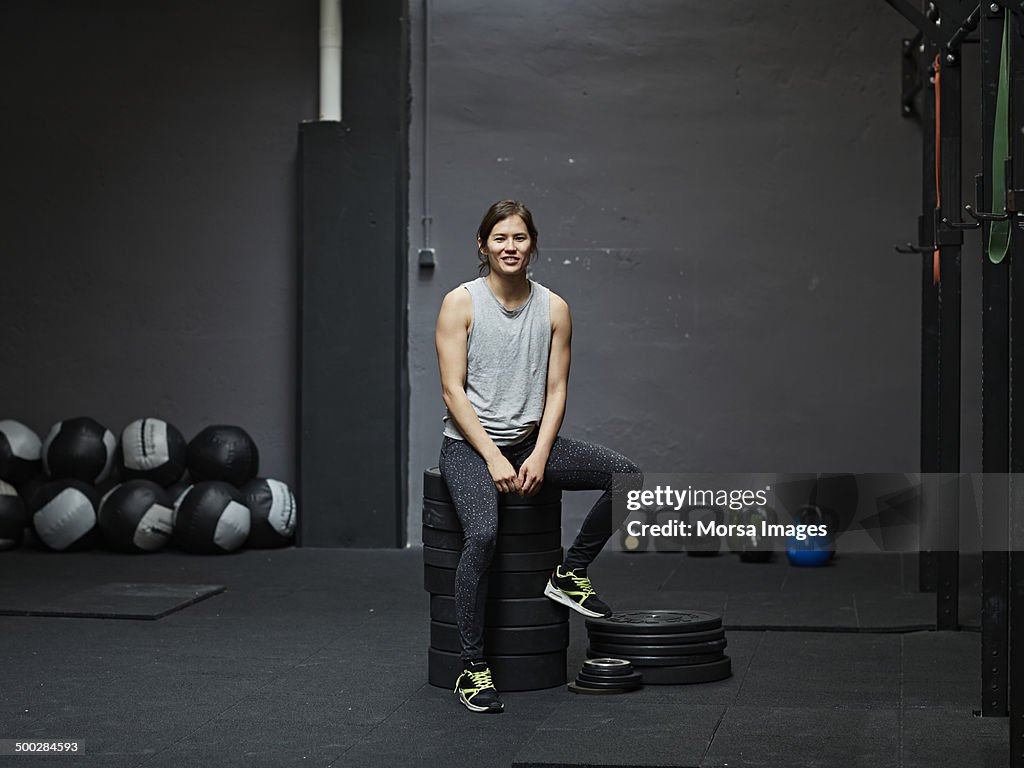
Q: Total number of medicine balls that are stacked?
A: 9